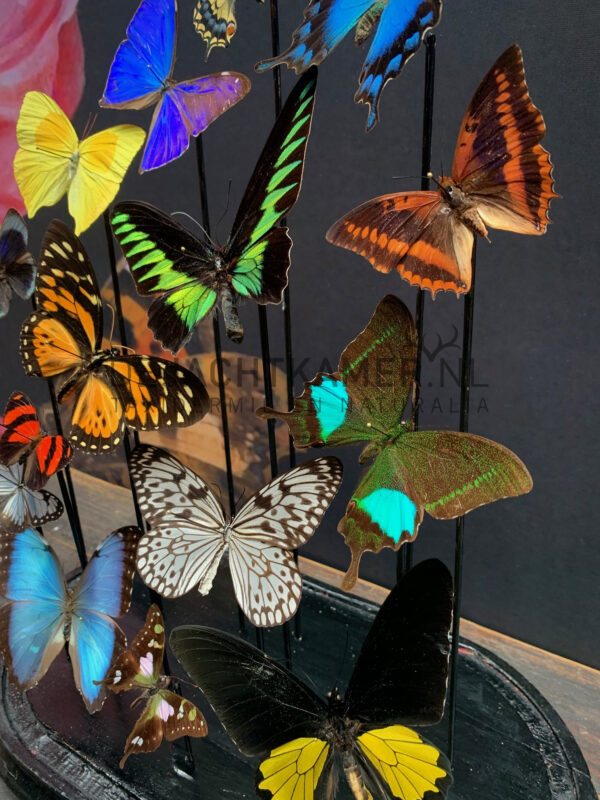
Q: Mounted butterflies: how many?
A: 15